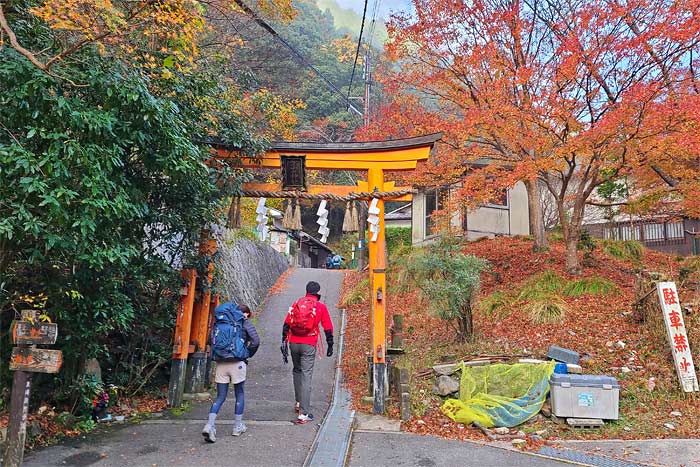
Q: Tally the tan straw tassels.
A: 6